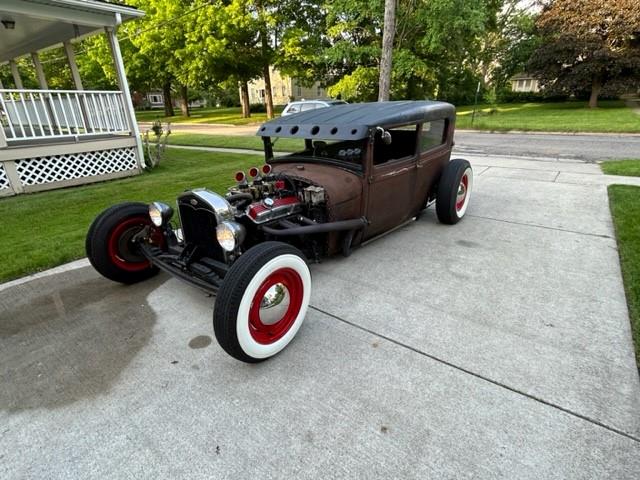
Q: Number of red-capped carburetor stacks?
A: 3